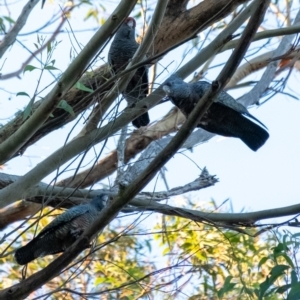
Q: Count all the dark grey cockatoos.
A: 3